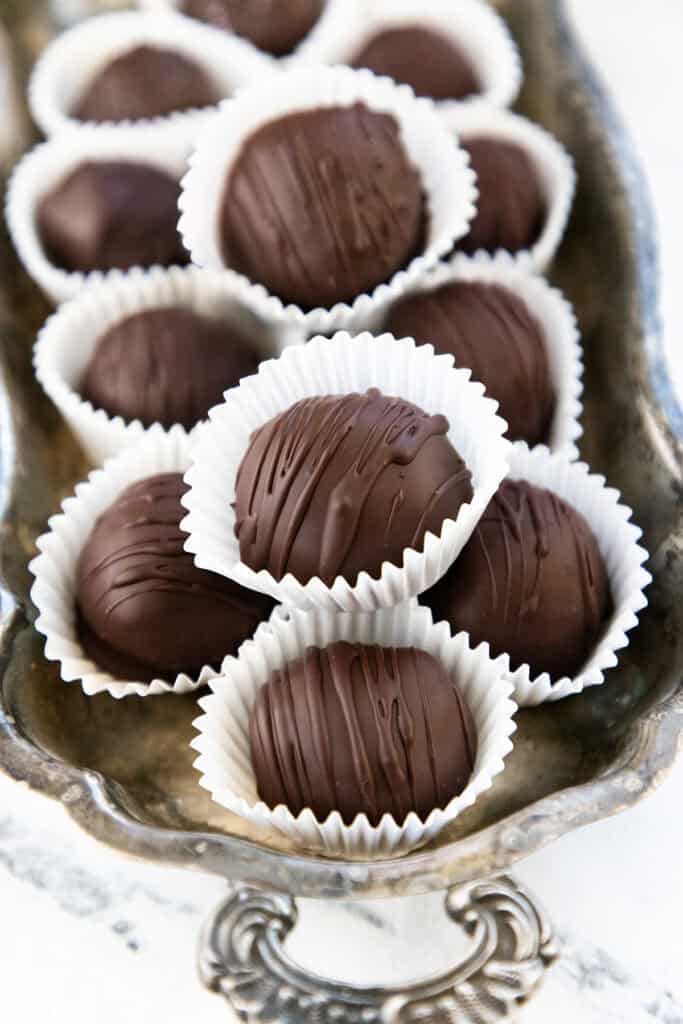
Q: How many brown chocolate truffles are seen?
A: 12